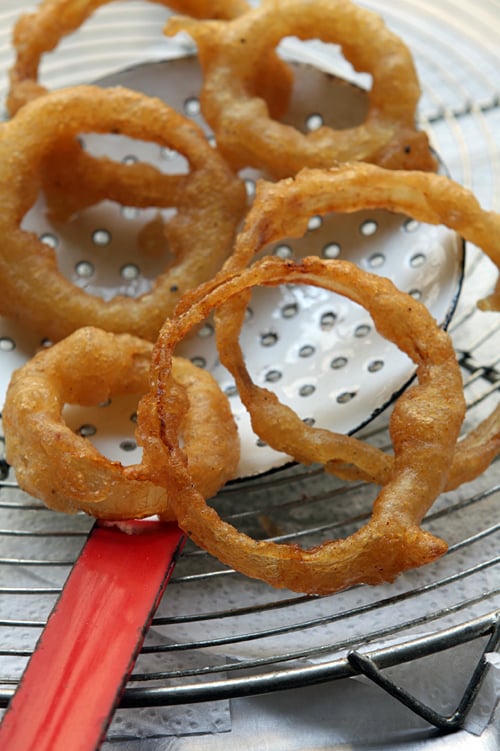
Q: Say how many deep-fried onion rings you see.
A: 6